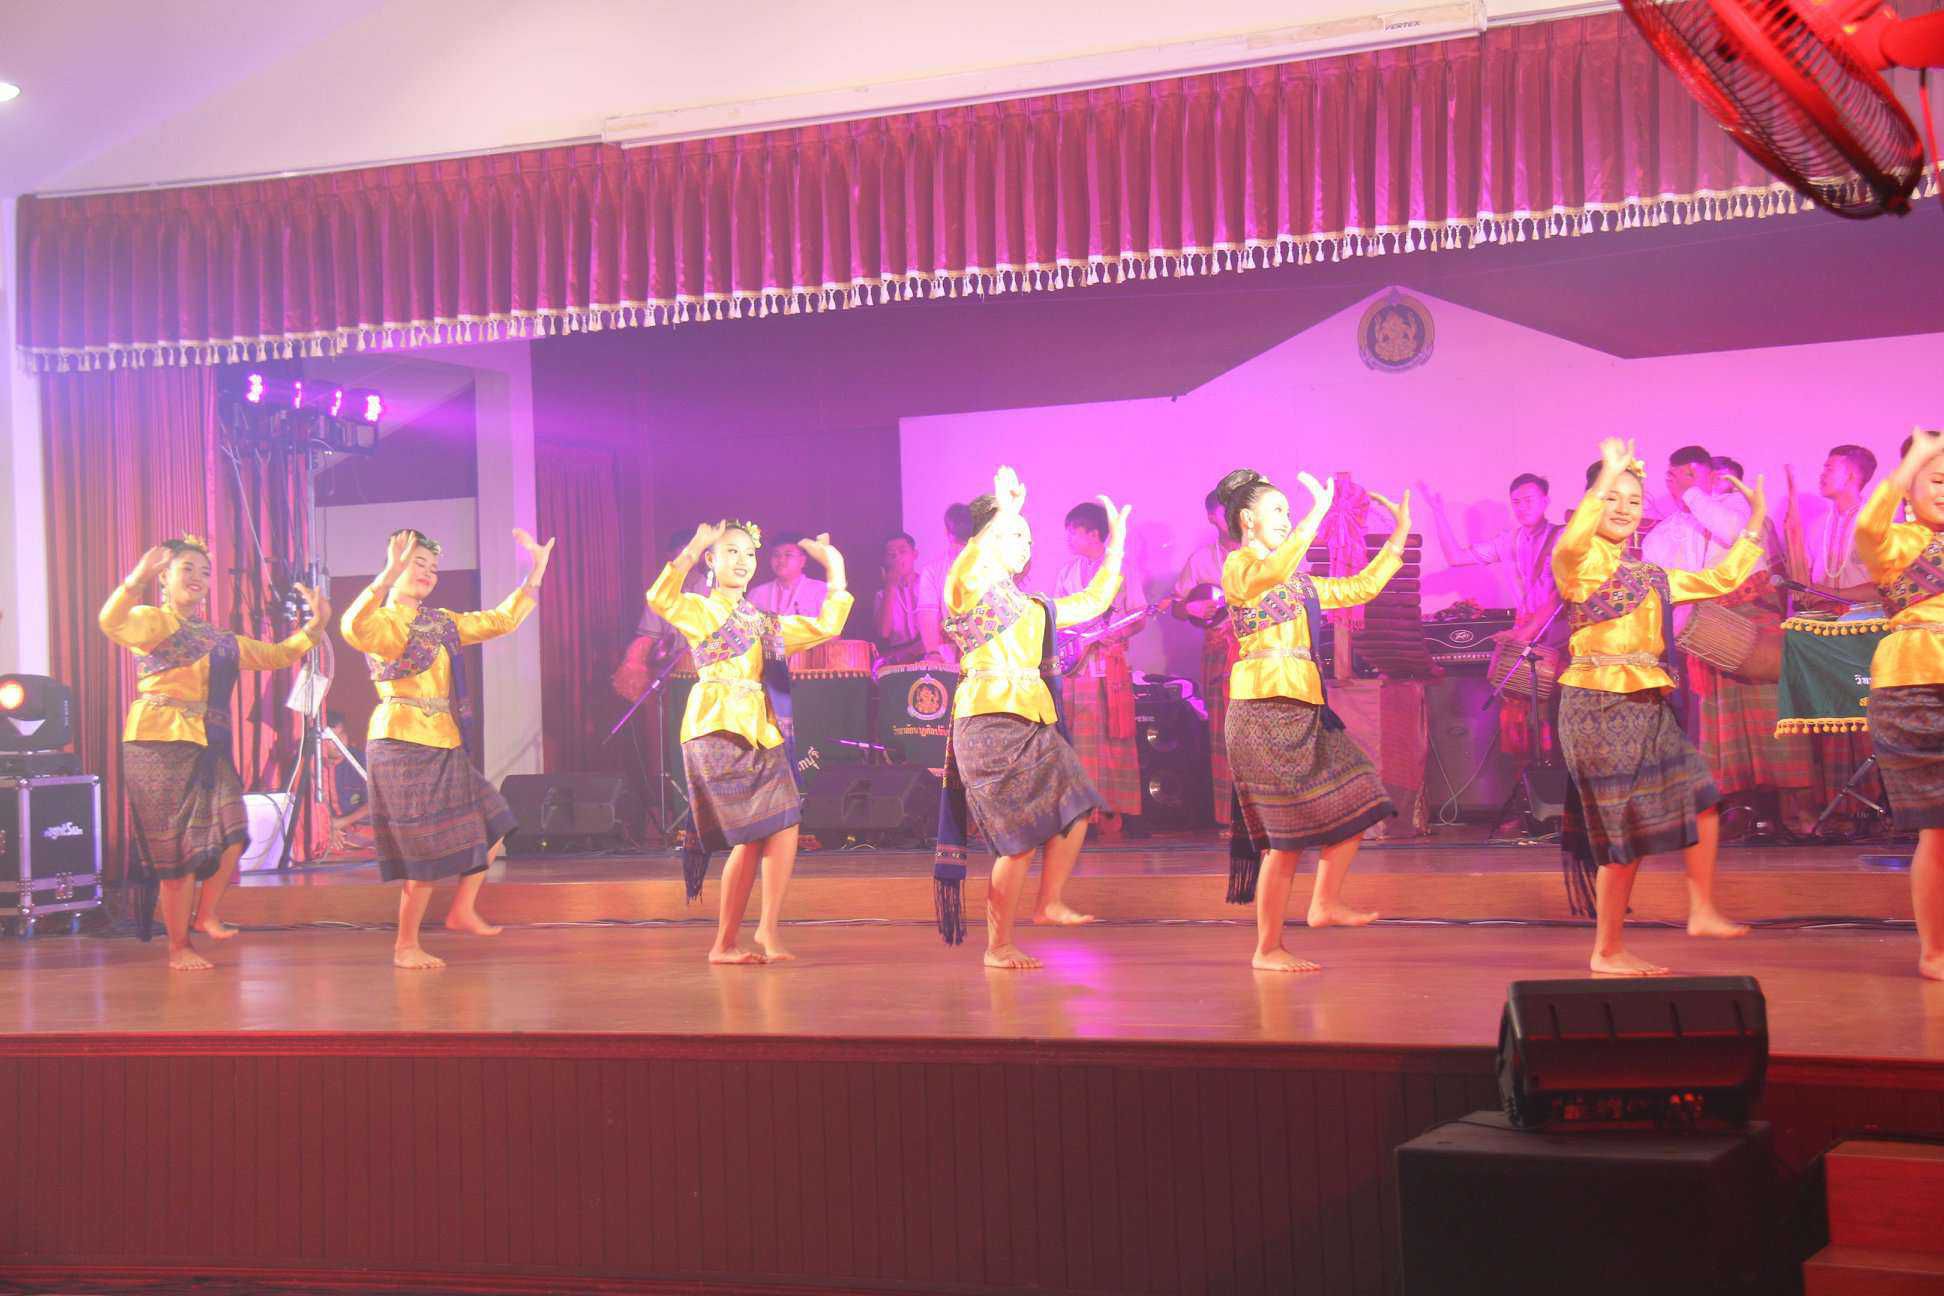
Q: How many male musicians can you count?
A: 10